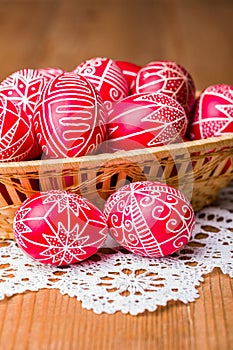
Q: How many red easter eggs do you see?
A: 11